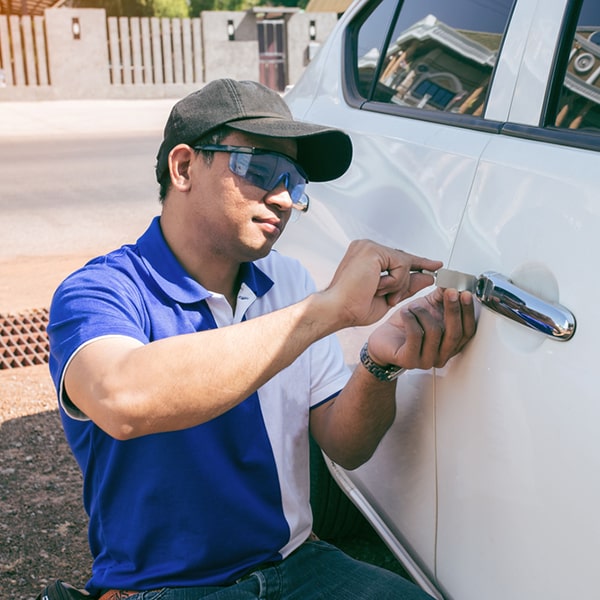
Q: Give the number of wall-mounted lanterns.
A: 3